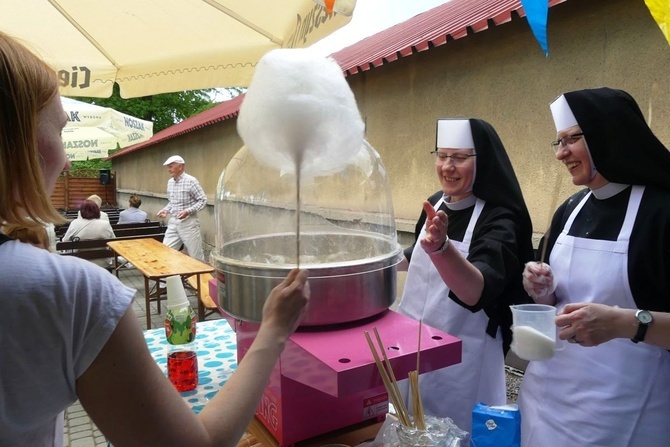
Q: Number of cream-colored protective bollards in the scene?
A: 0